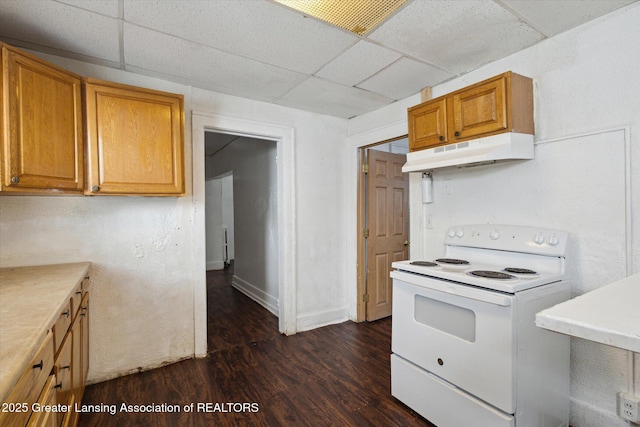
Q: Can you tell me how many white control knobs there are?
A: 5